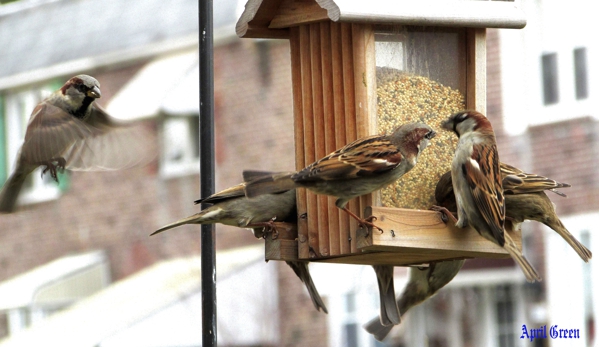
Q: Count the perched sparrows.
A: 7